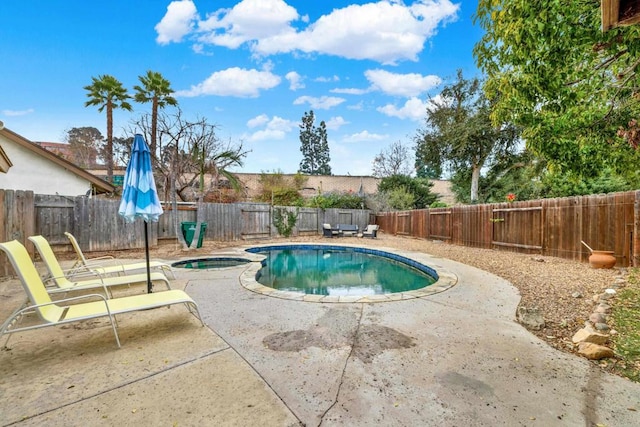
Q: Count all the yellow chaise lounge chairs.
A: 3